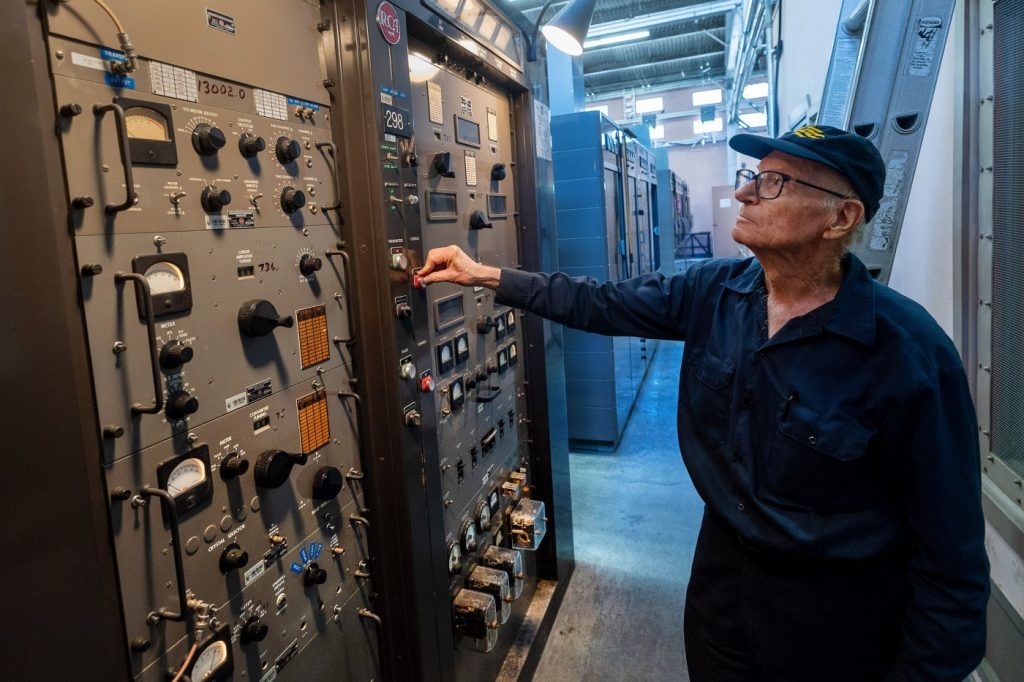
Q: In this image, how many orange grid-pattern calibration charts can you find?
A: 2